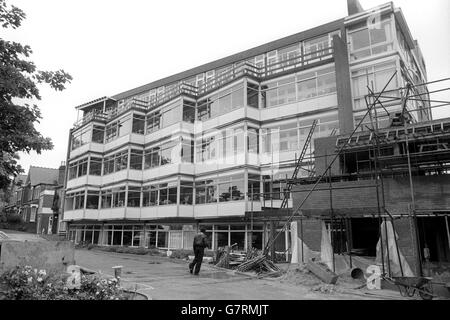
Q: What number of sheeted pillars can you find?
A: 3